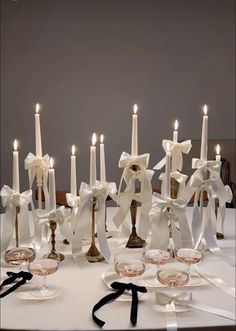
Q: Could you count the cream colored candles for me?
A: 11